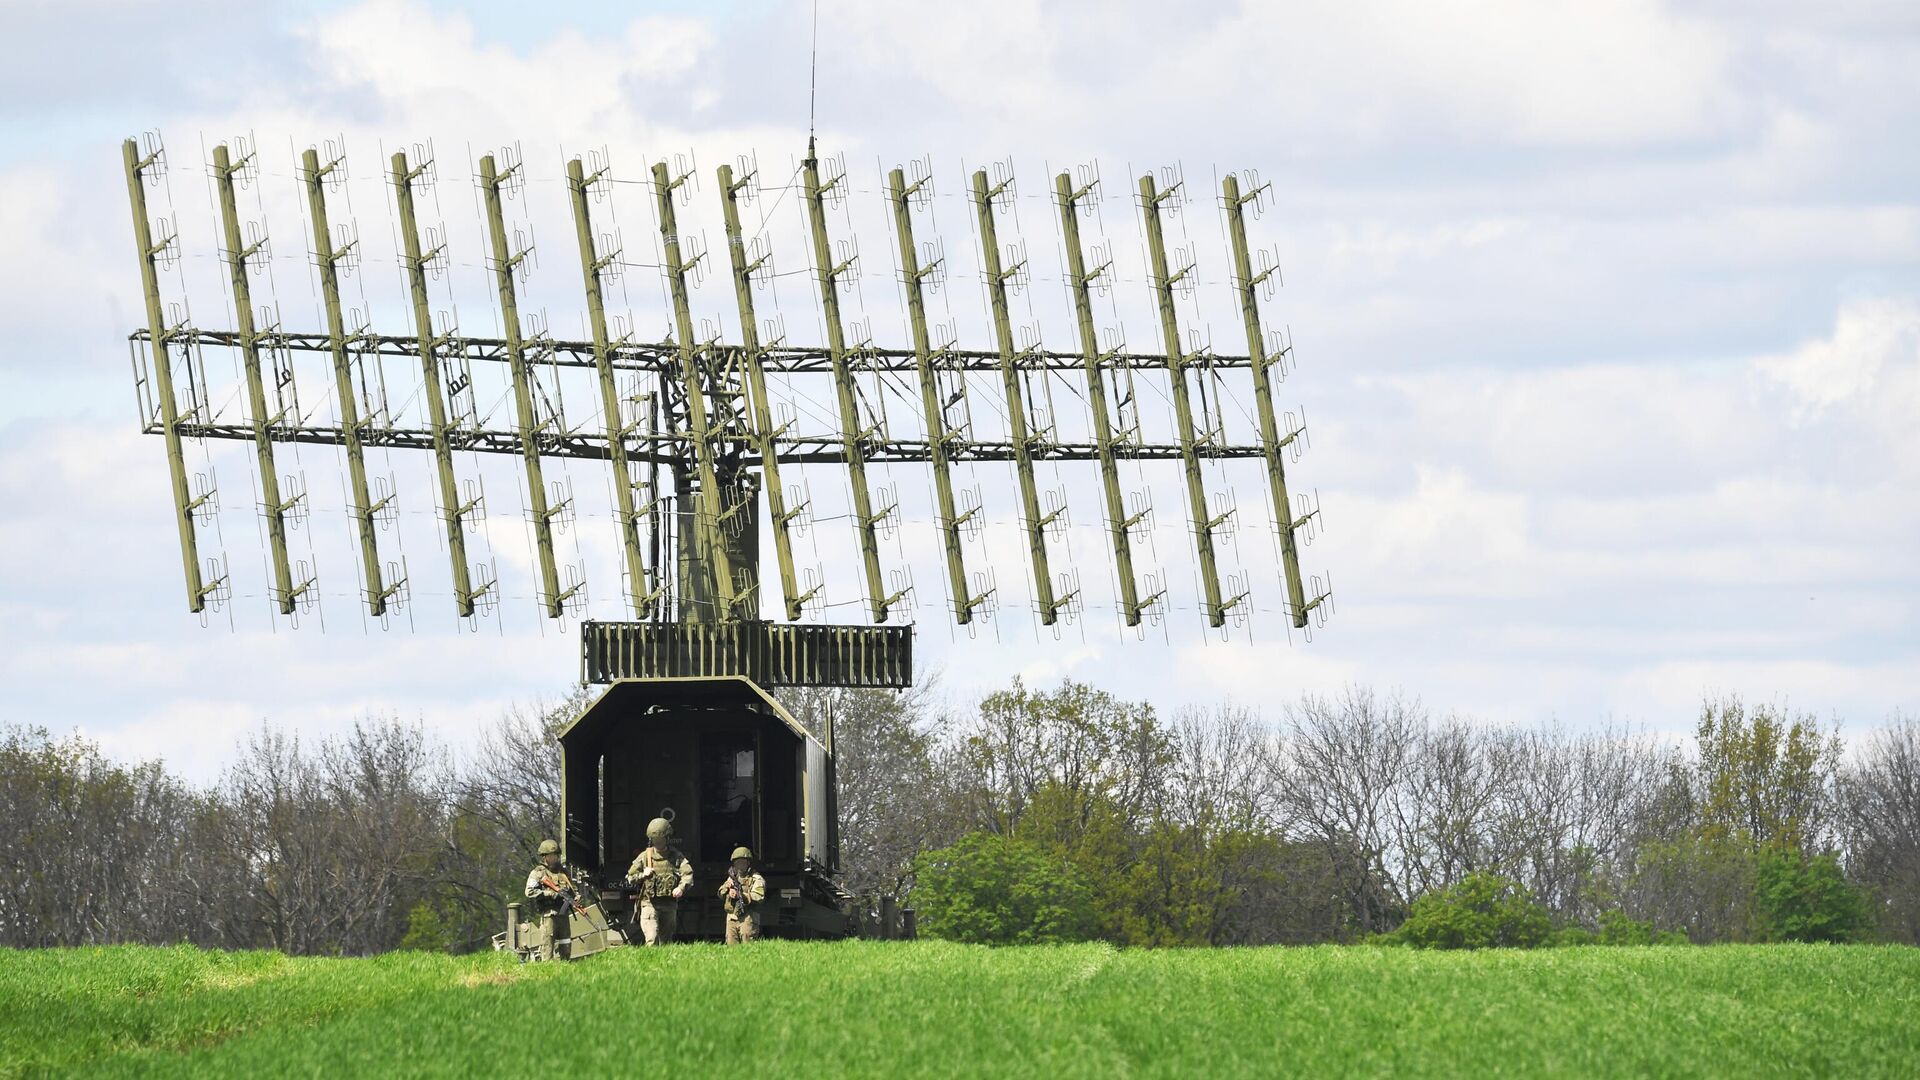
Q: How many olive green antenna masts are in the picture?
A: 14